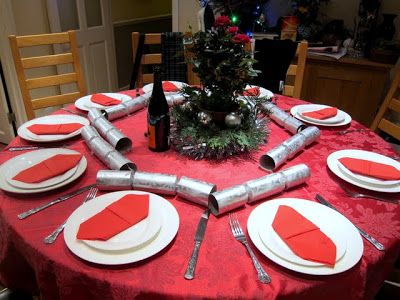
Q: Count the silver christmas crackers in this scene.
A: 8